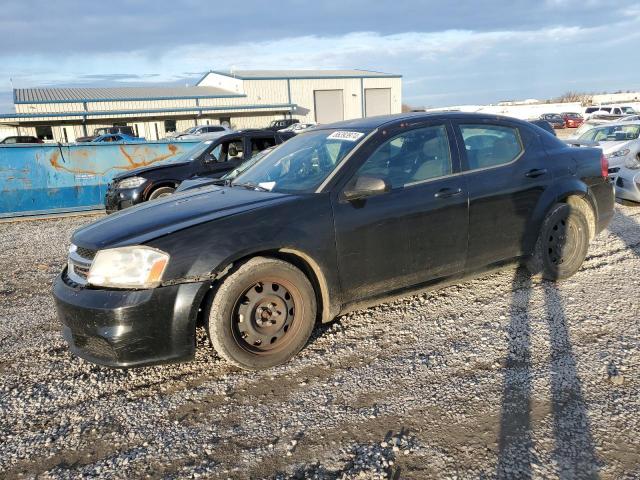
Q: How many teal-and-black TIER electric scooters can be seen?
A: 0